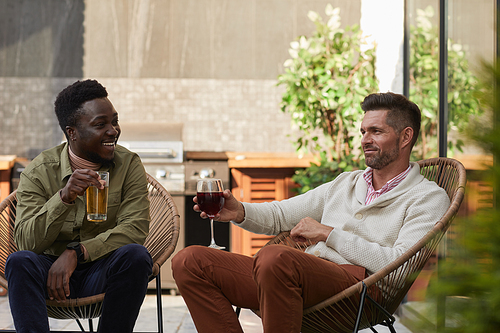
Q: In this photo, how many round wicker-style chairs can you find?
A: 2